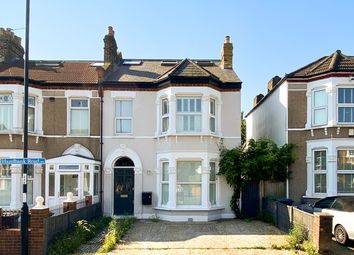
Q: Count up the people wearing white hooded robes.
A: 0